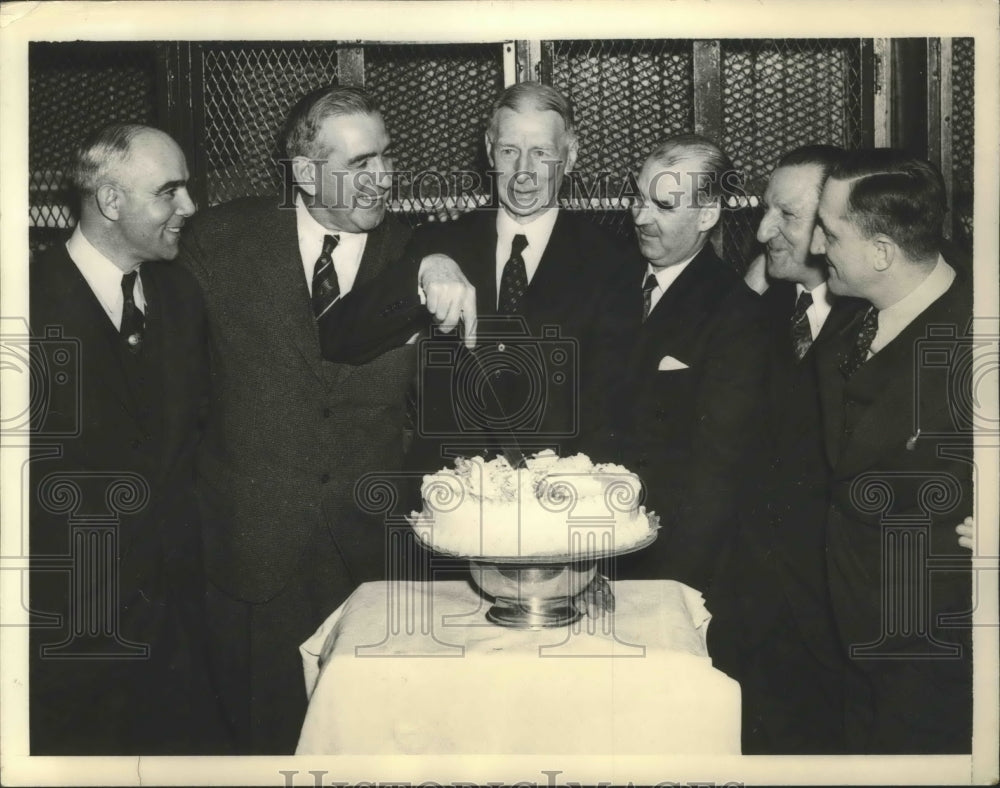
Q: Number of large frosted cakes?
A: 1